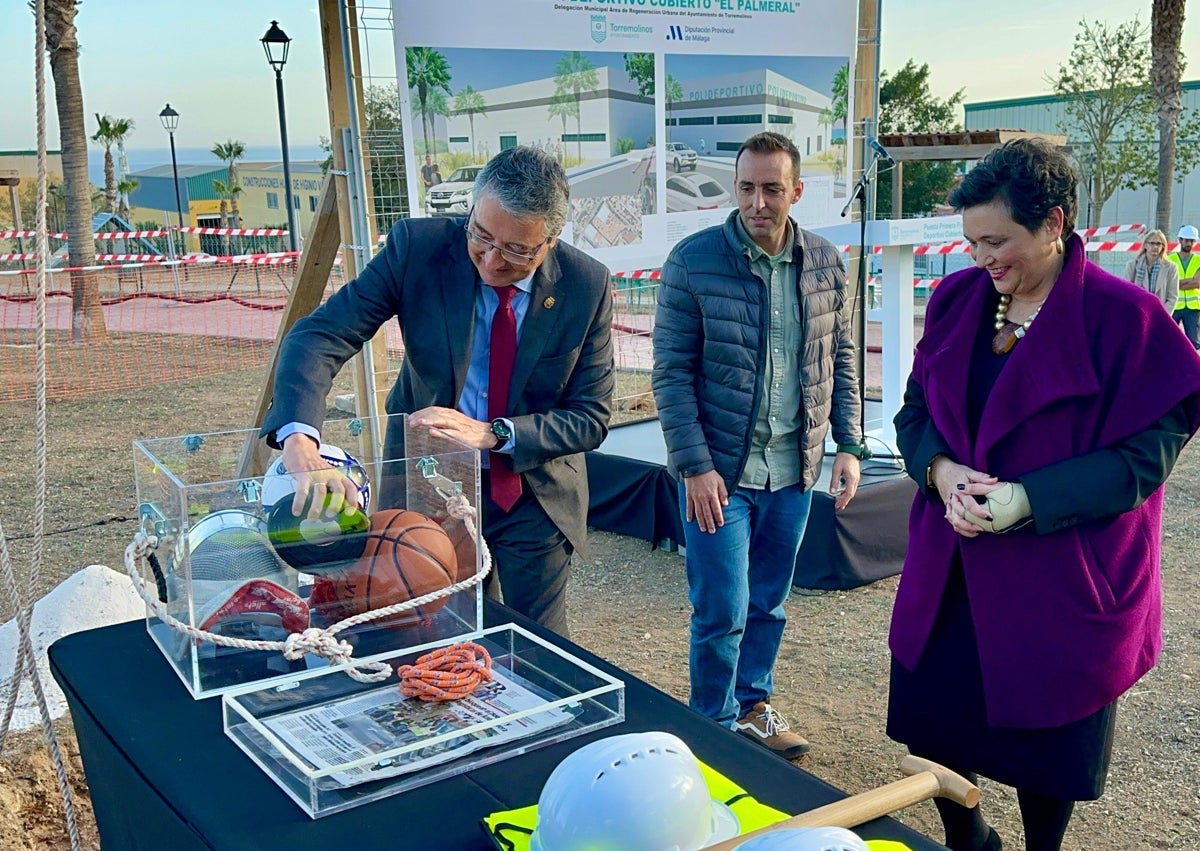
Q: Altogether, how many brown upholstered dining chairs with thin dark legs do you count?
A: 0